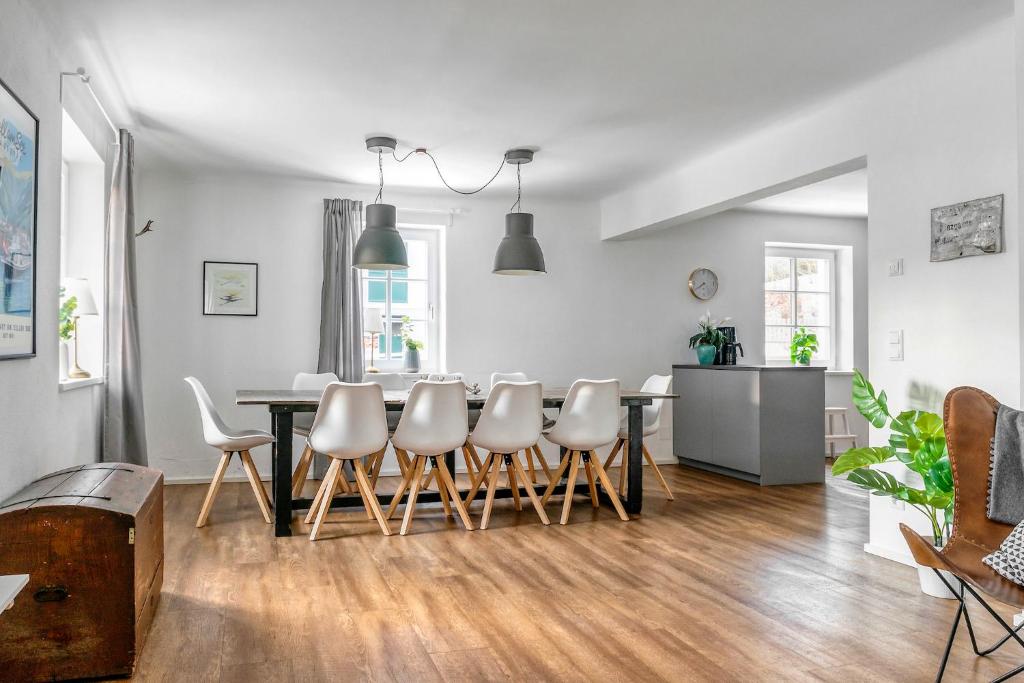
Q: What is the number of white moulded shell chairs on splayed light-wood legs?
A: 10